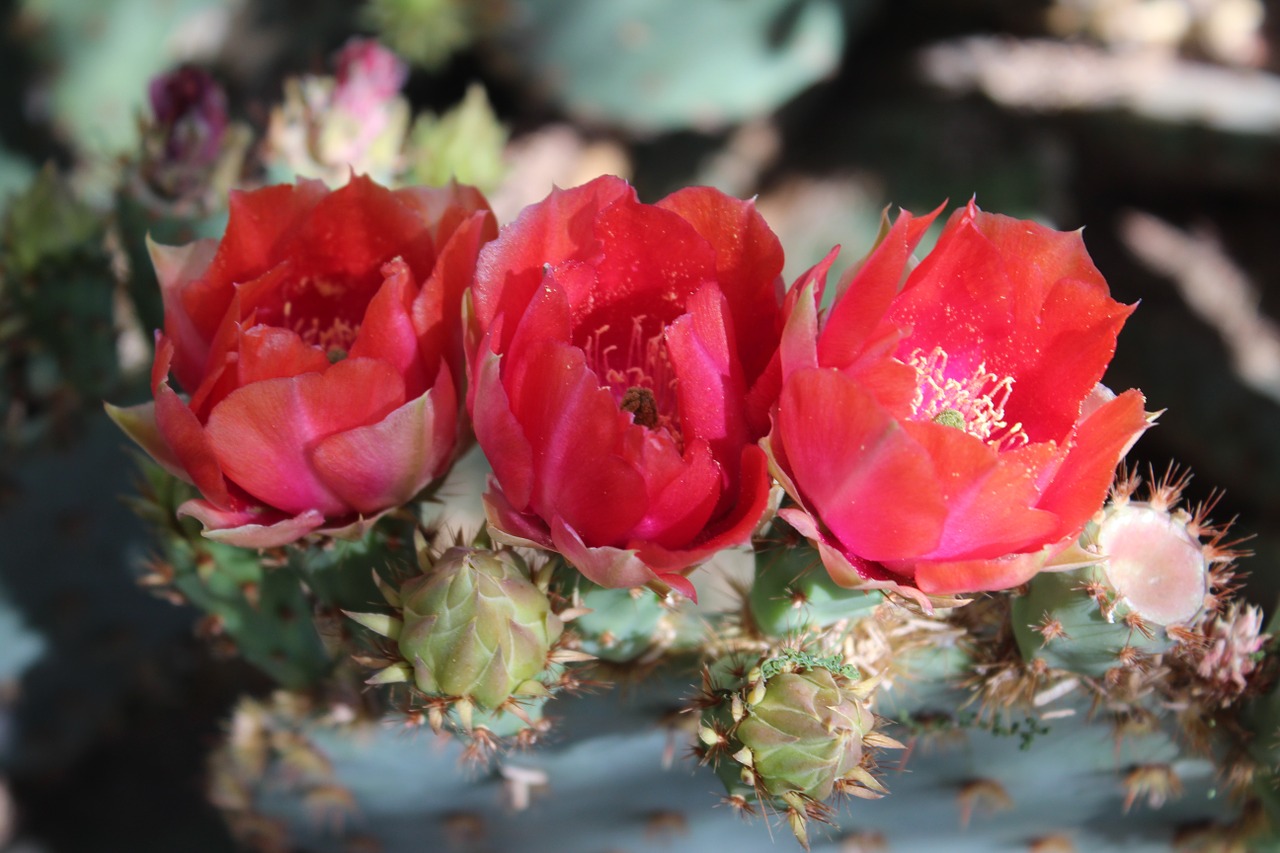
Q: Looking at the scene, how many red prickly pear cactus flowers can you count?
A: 3